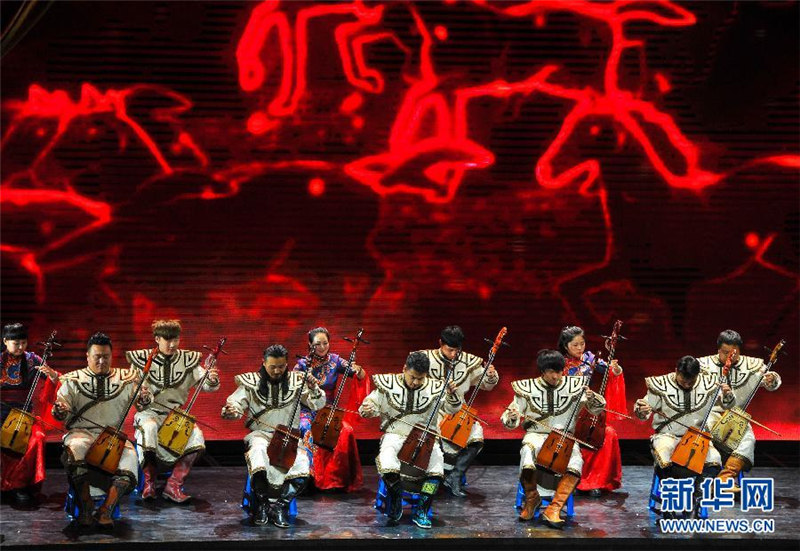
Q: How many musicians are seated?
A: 11